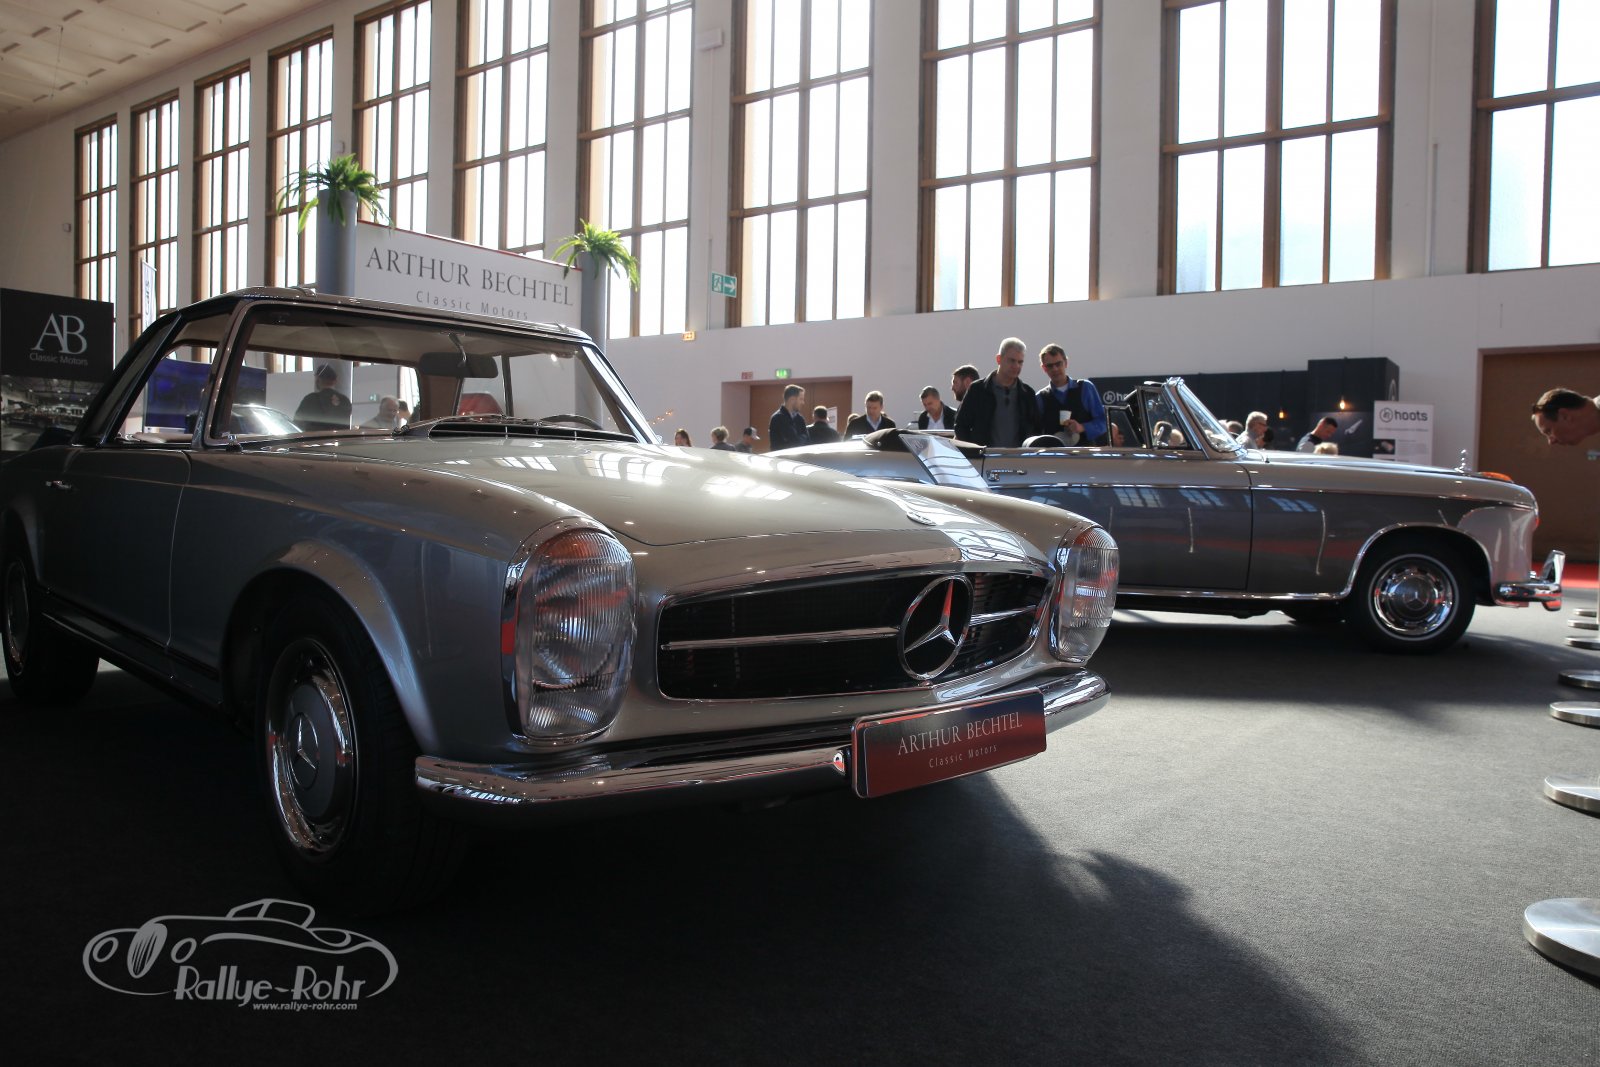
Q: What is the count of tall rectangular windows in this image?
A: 11